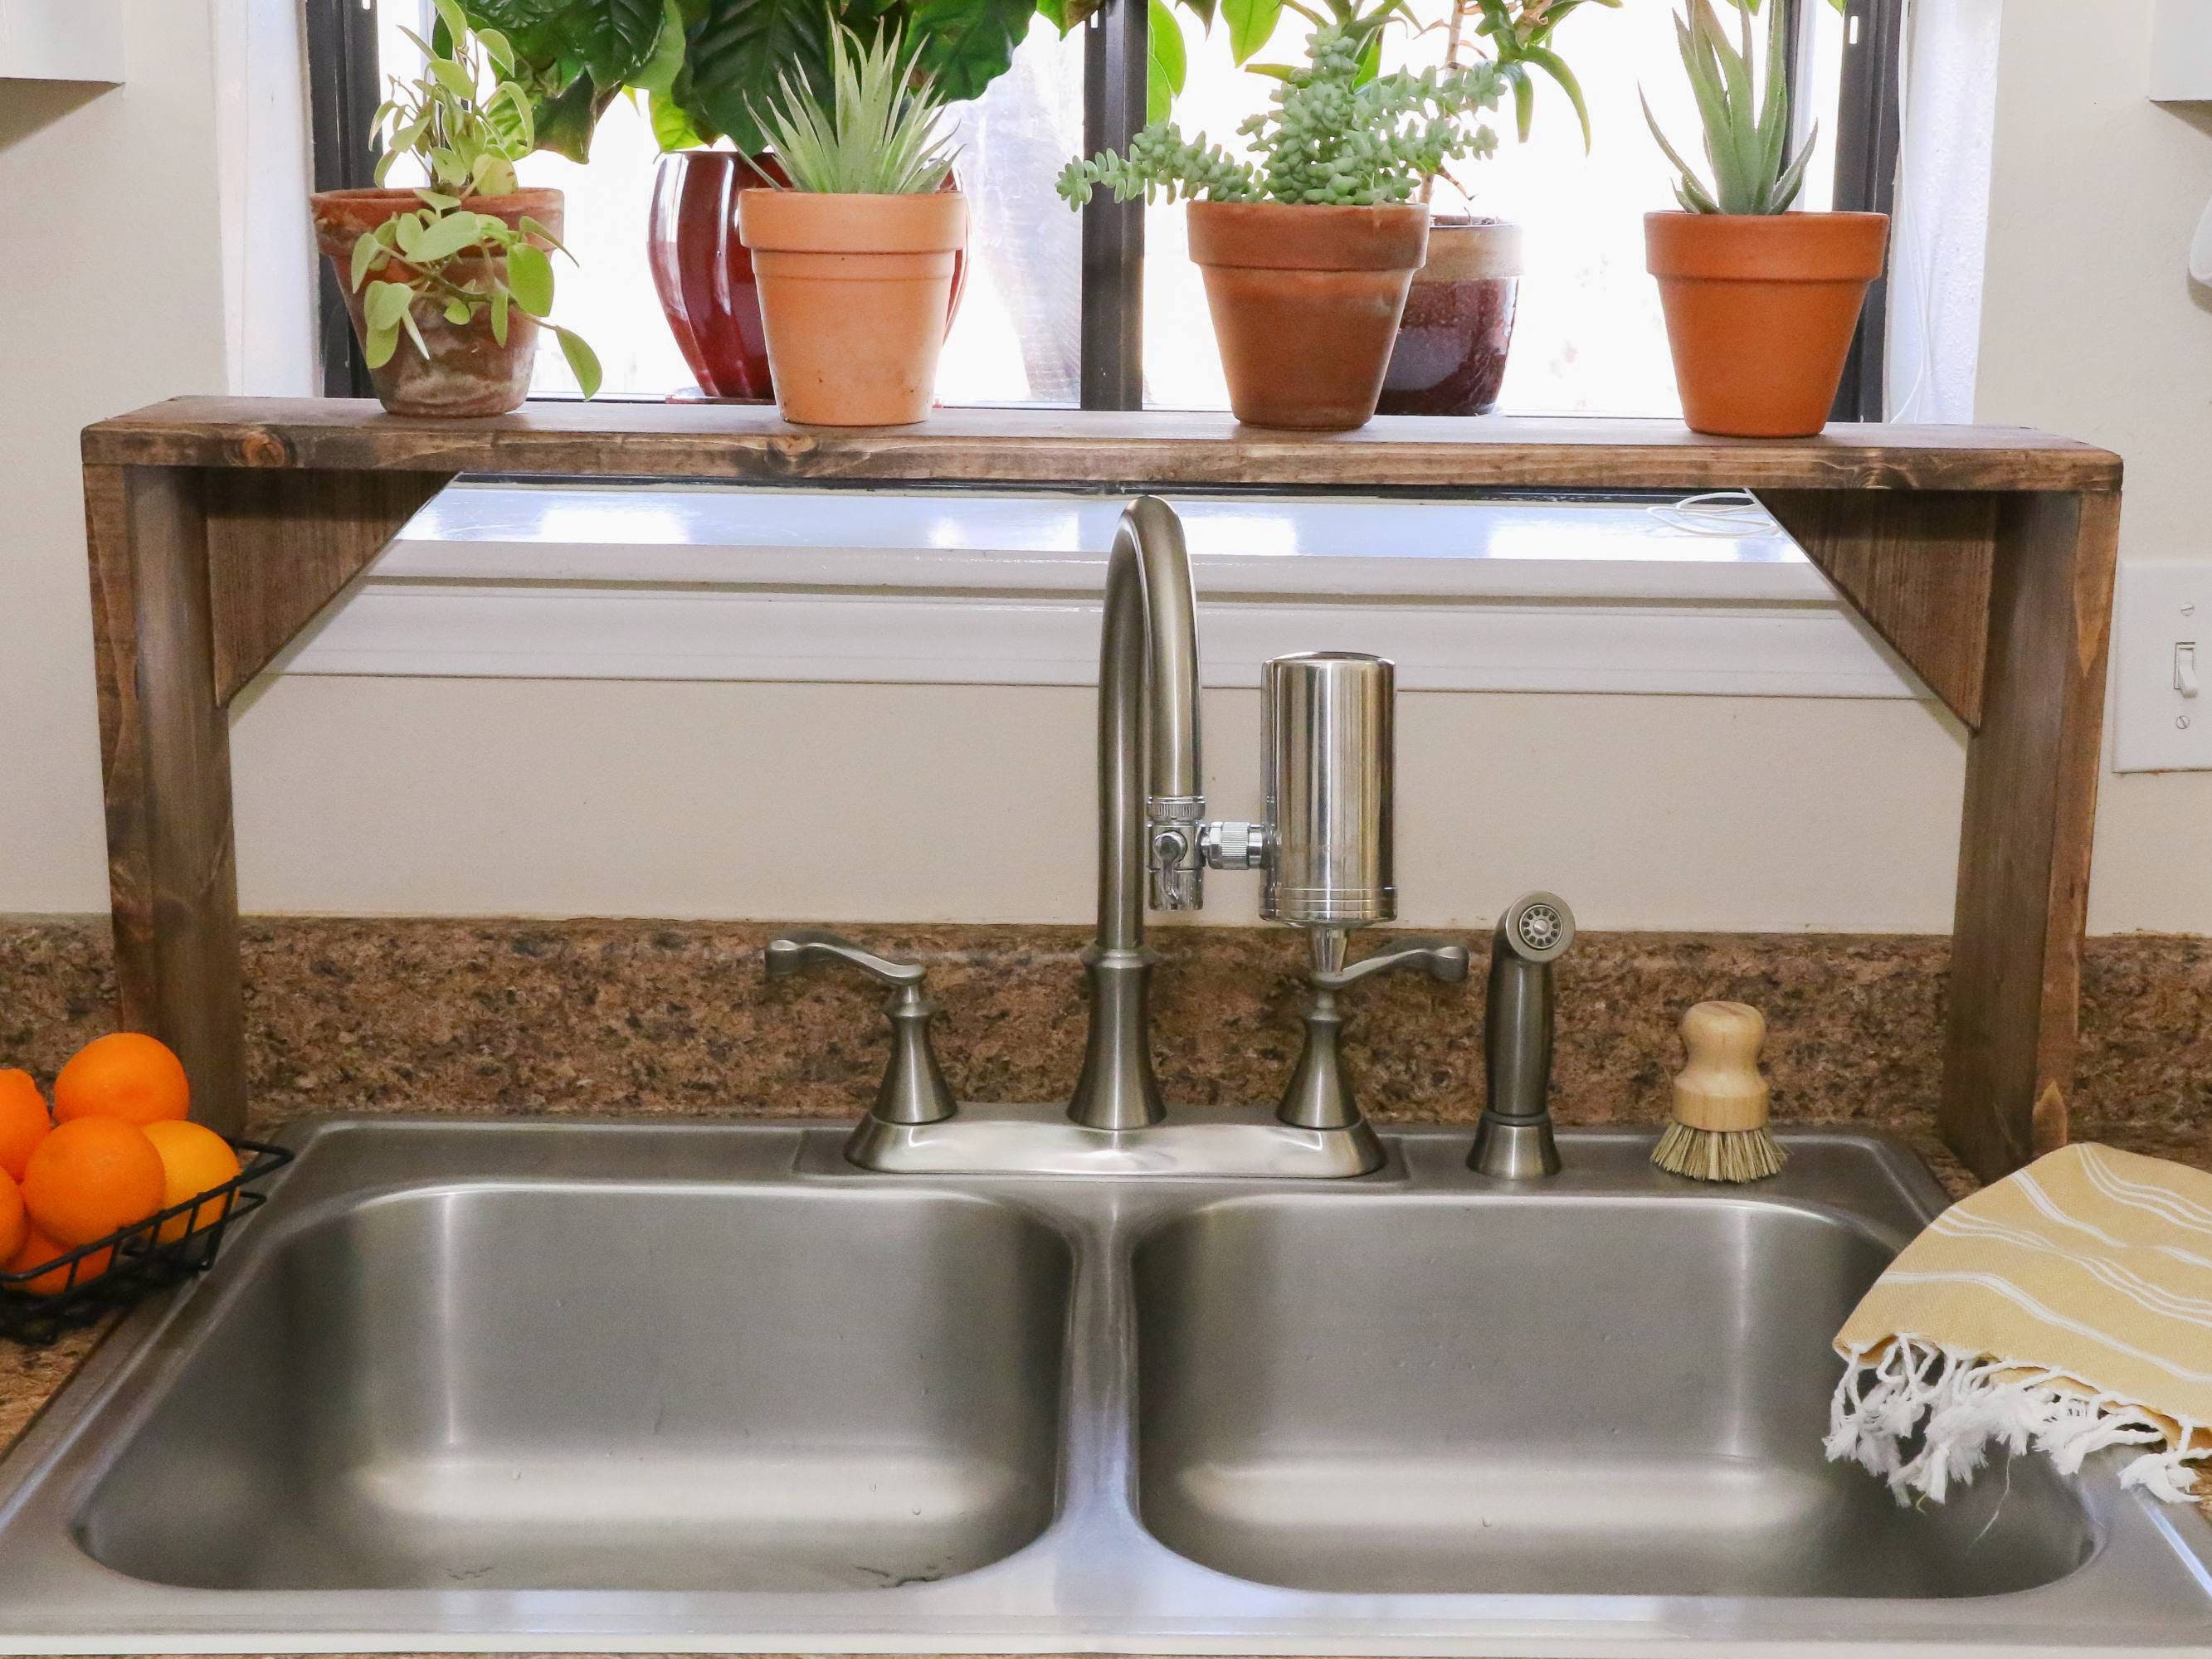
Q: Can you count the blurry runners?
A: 0